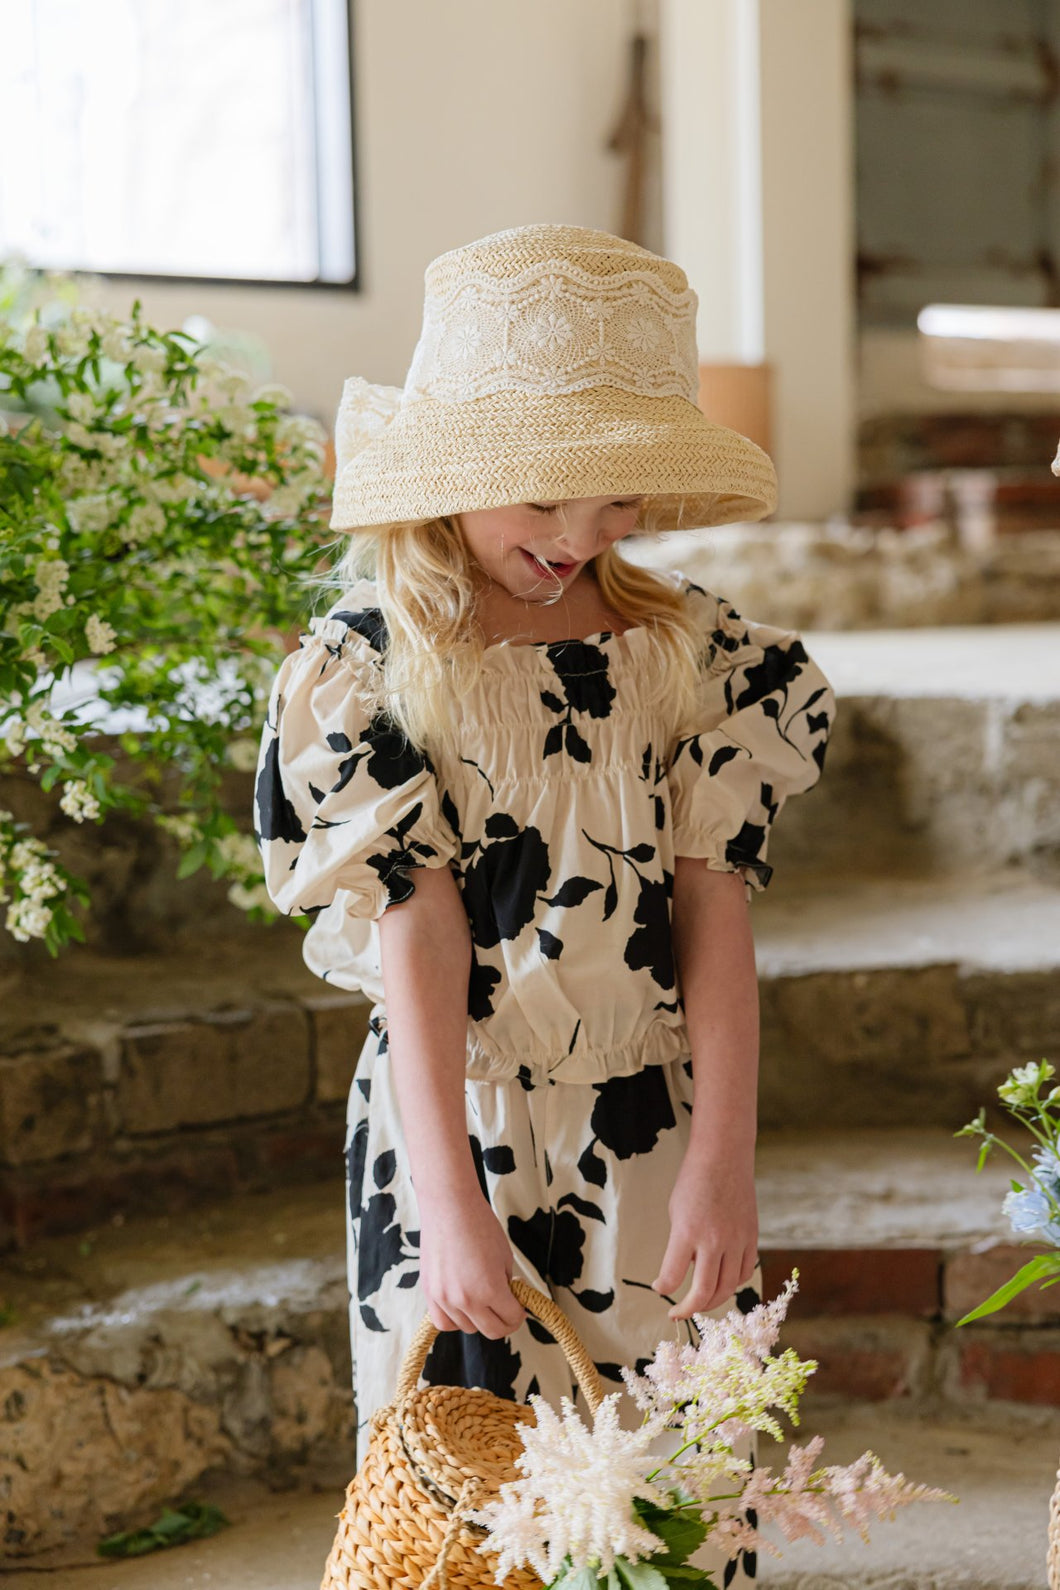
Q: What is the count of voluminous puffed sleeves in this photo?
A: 2